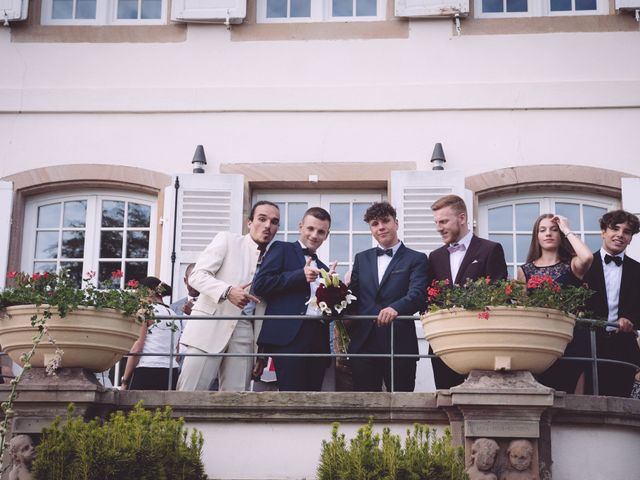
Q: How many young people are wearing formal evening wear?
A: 6